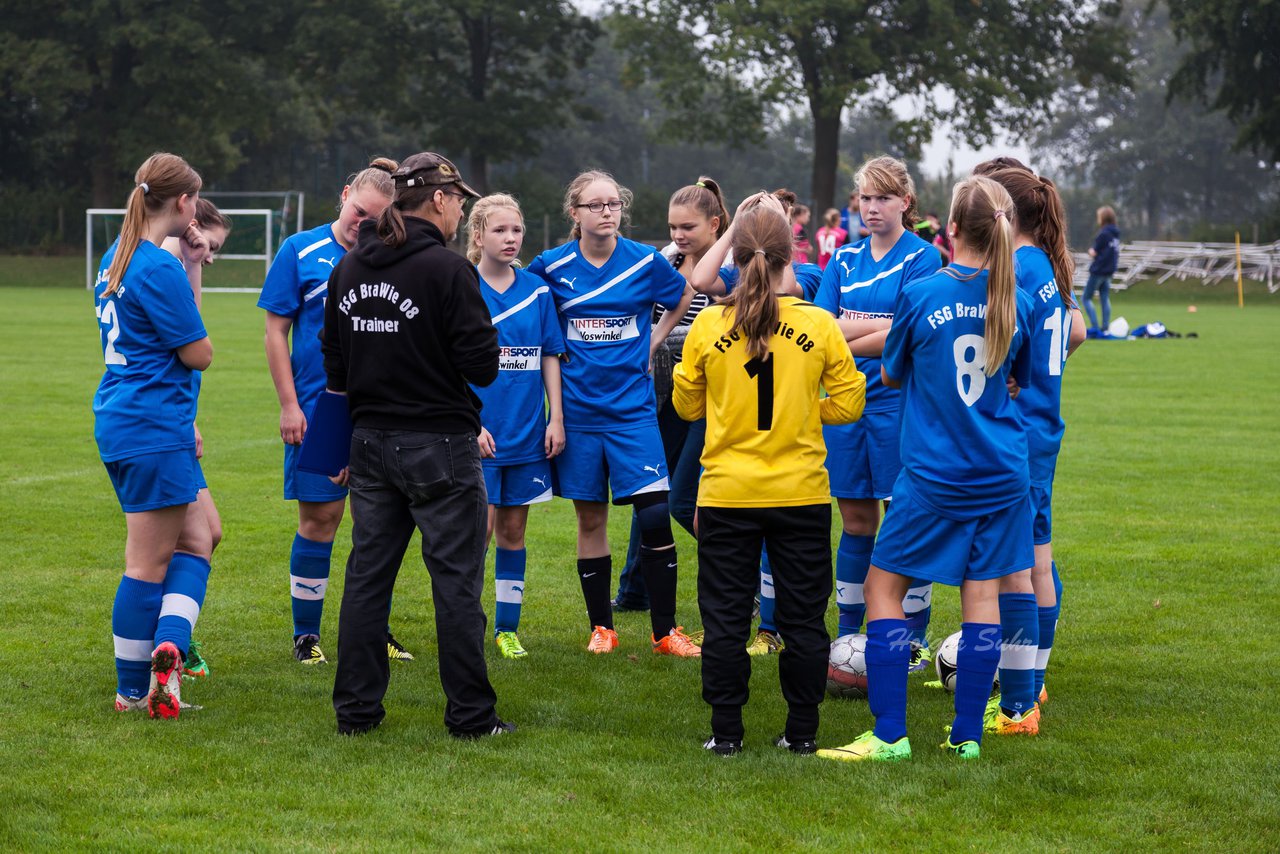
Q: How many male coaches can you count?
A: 1